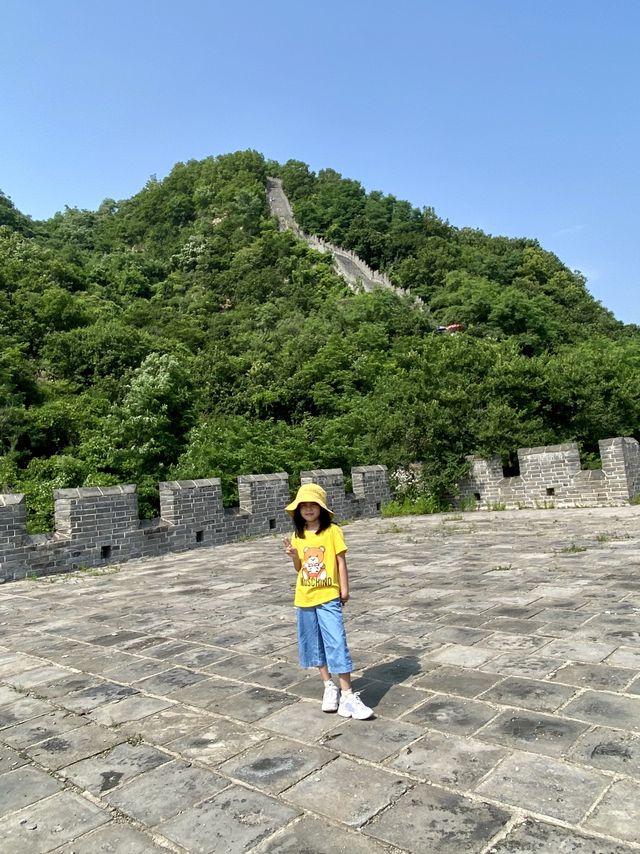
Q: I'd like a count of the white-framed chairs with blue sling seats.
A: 0